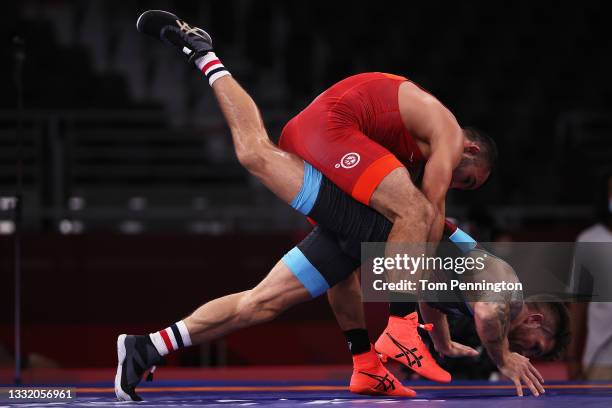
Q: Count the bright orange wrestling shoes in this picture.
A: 2